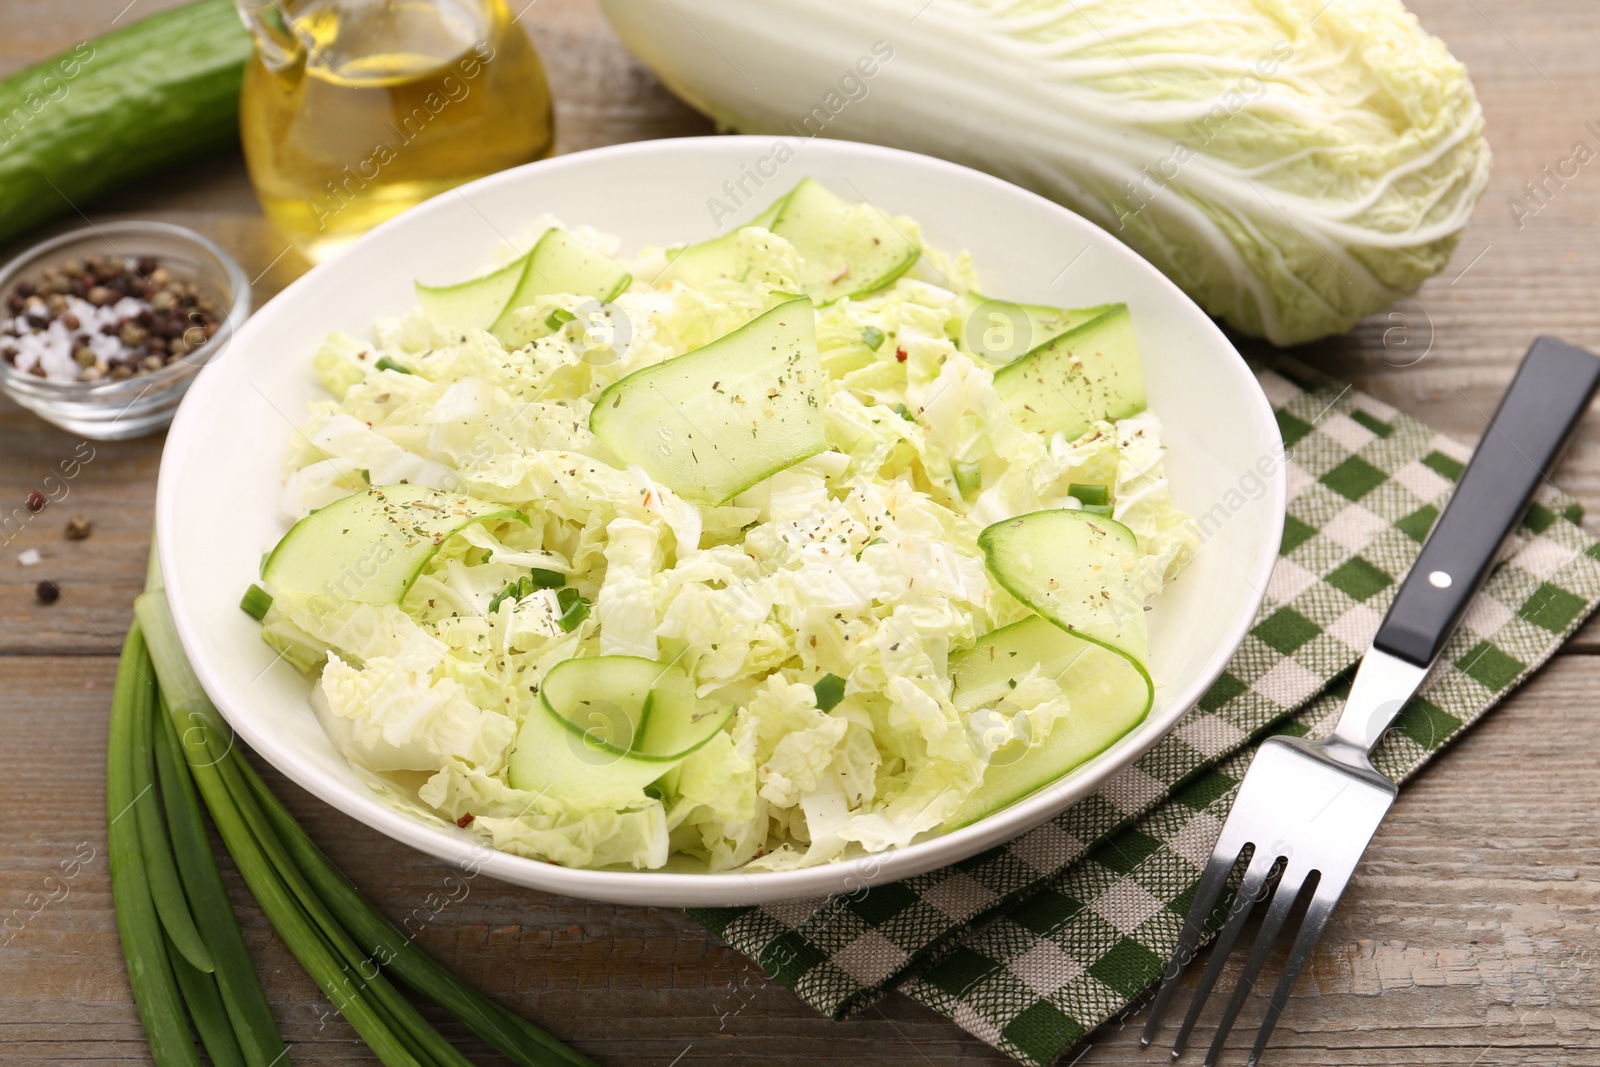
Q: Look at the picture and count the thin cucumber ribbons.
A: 7